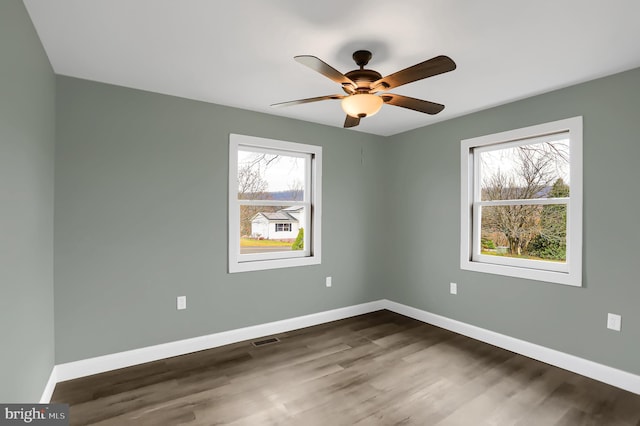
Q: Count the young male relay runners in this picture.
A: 0